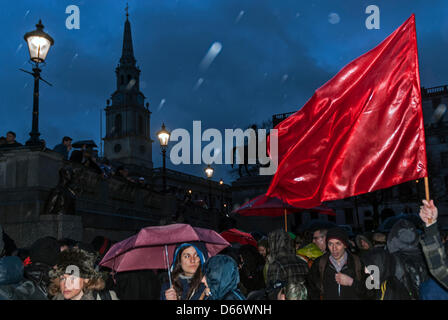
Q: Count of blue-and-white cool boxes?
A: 0